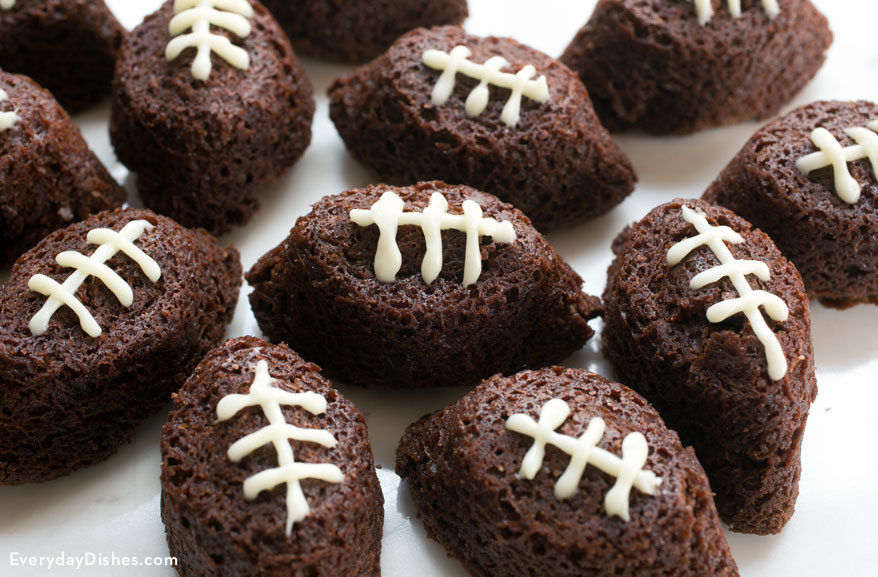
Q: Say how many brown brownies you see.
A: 12